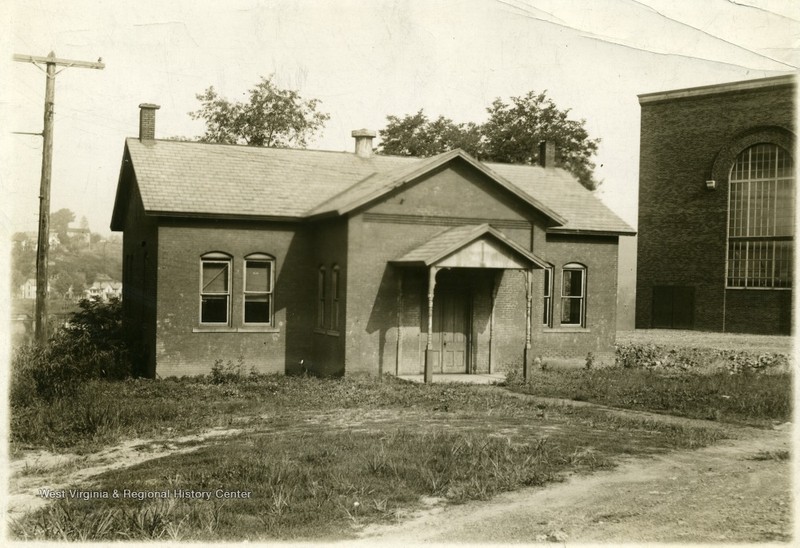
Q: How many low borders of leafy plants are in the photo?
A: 1